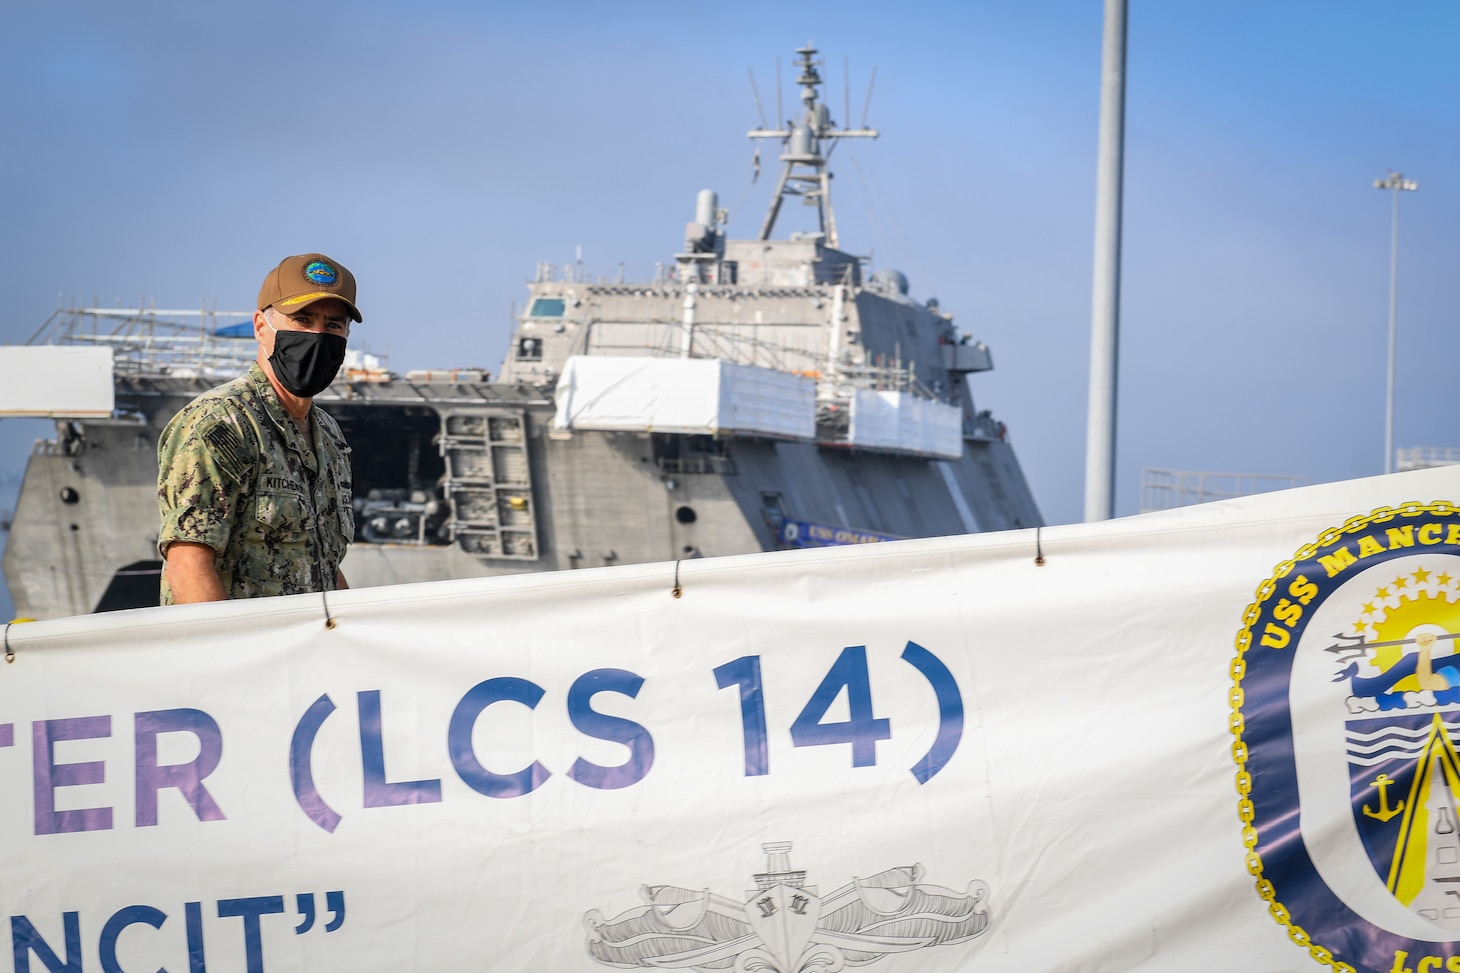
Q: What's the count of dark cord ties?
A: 4